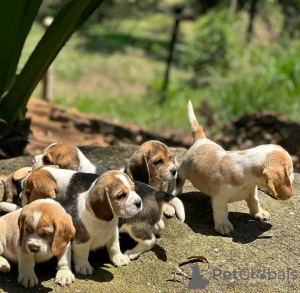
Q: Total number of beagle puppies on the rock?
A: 7